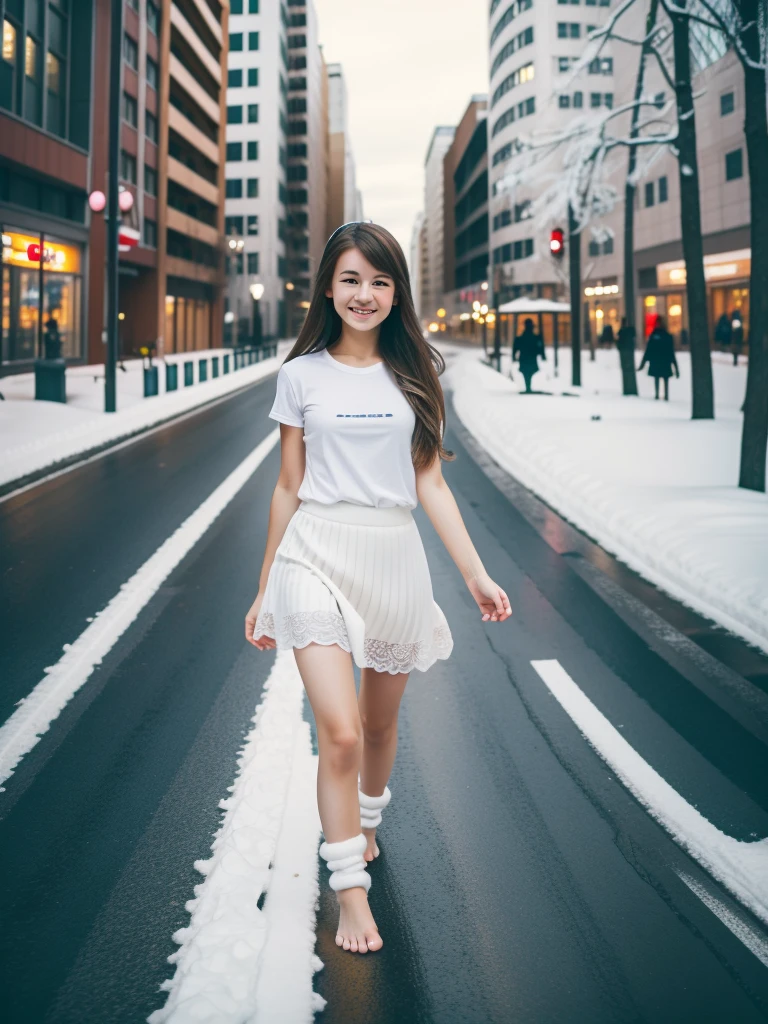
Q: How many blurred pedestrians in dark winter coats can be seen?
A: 2